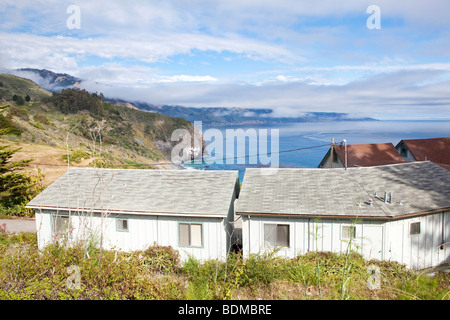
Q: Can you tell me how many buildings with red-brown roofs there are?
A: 2